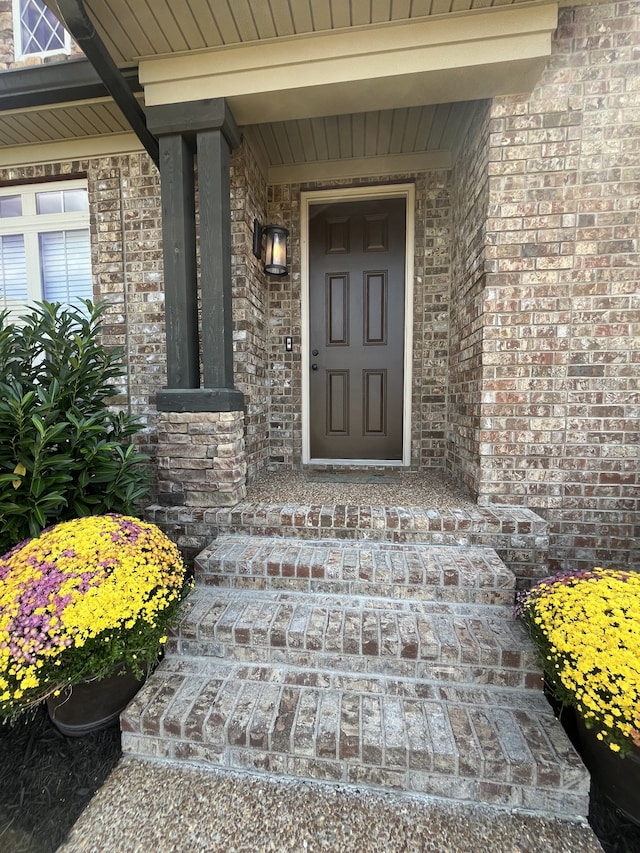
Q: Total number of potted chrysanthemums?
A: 2